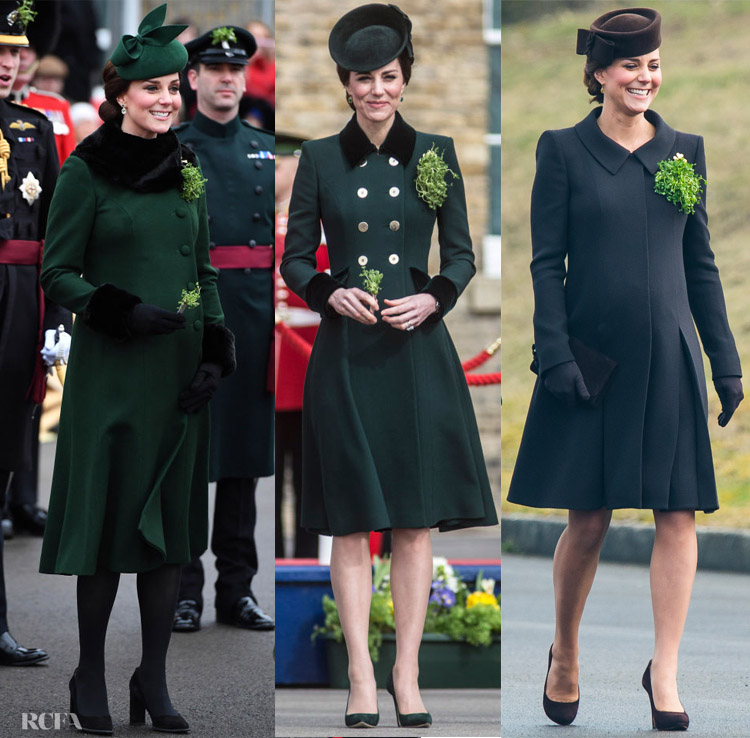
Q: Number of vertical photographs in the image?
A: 3